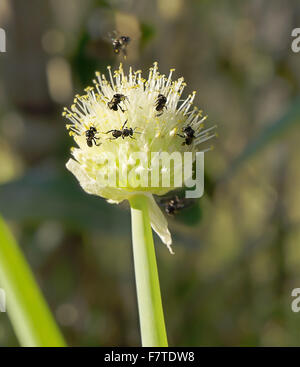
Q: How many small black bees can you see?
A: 7